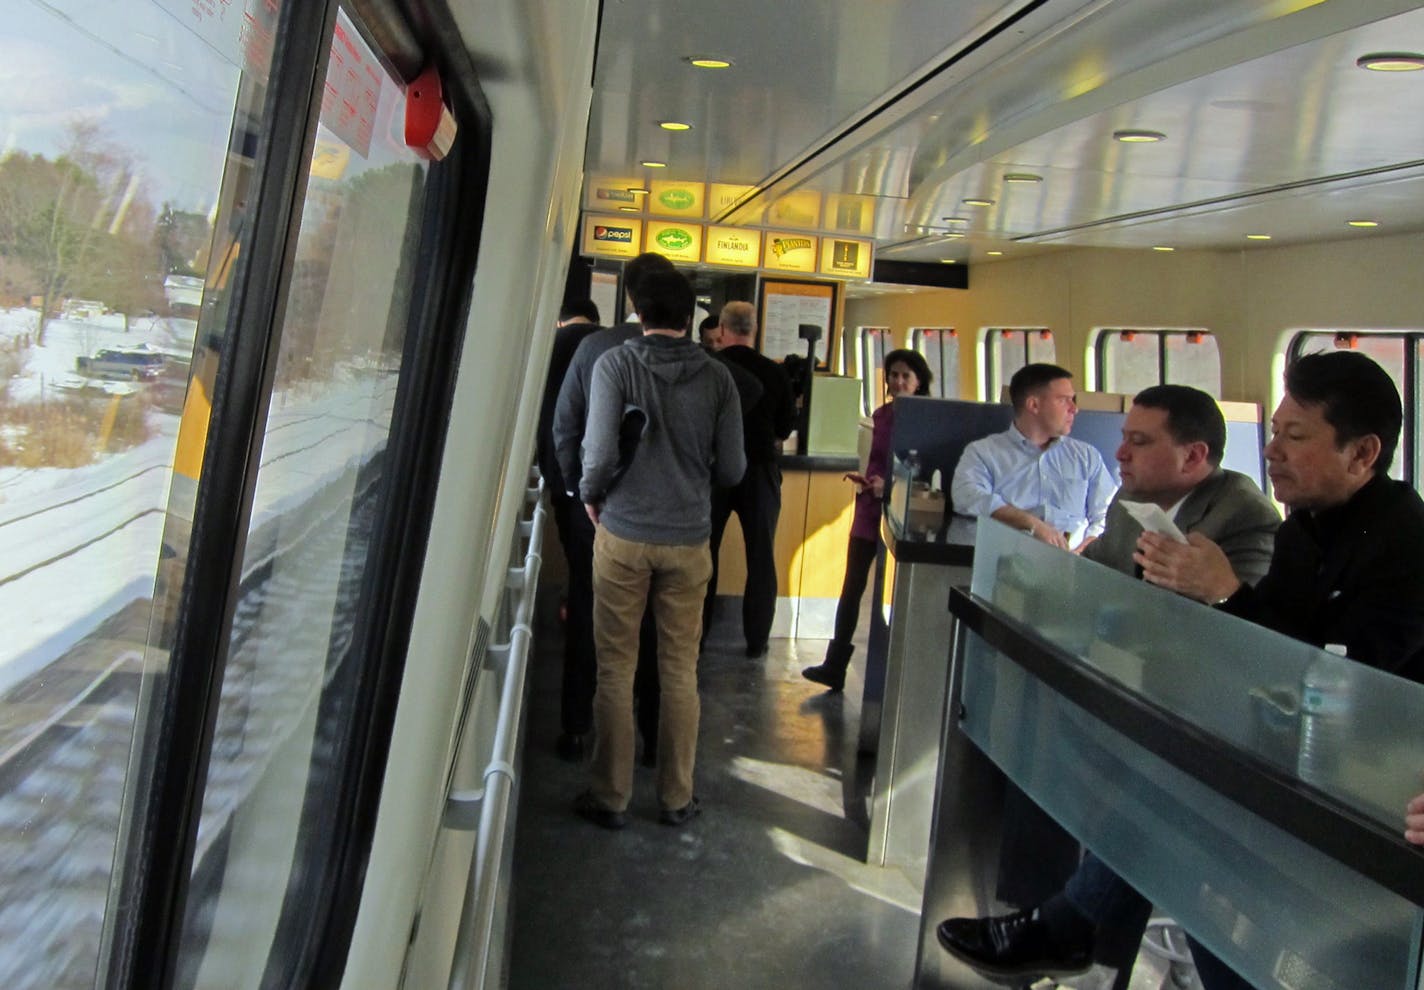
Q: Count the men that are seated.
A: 3